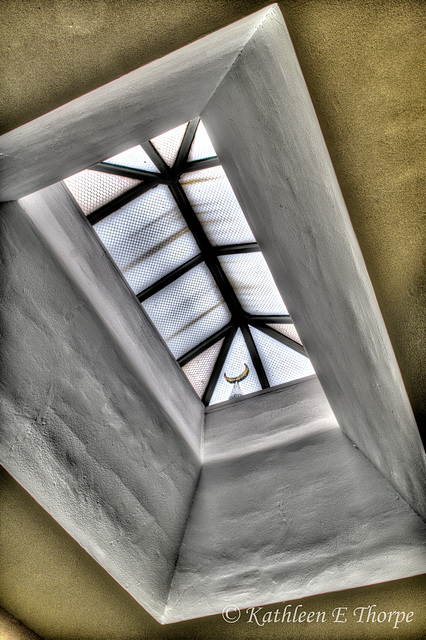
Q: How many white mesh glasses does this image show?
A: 12